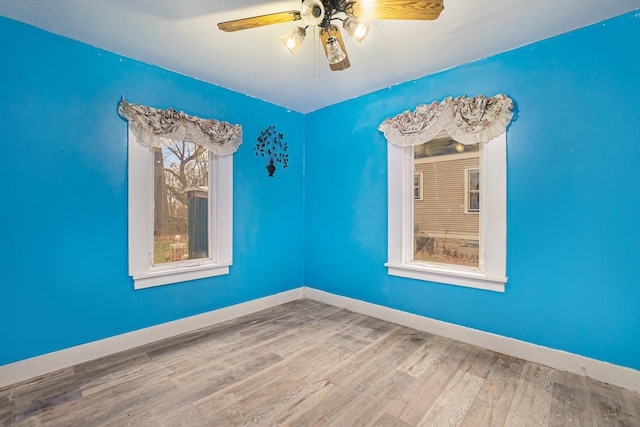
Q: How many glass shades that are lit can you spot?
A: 2